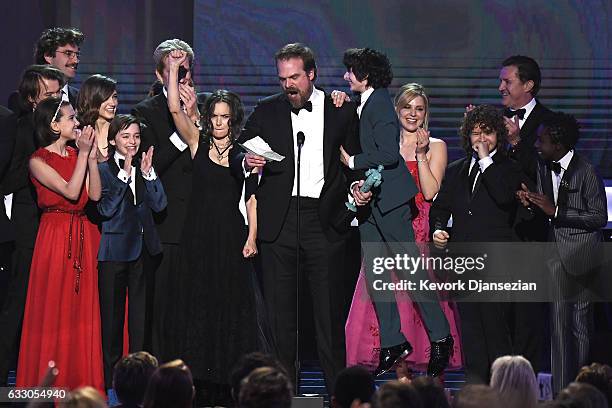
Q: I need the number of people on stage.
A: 13